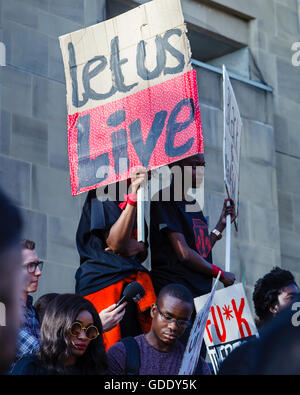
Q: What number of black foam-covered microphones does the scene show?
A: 1